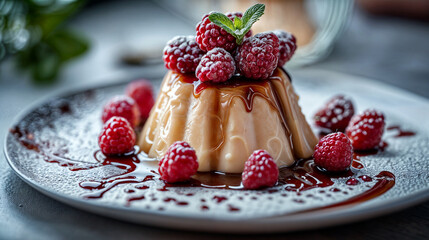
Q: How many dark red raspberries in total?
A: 13